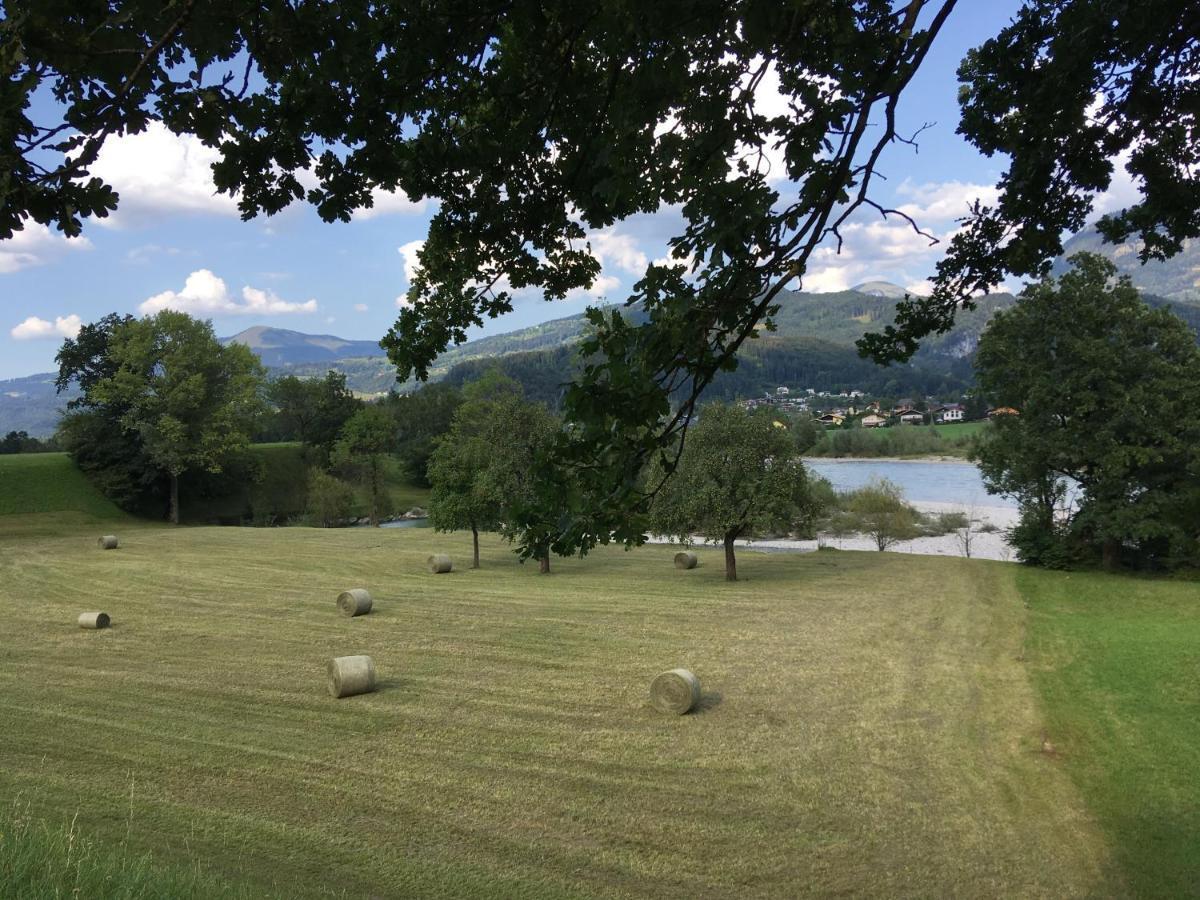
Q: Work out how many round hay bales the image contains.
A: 7